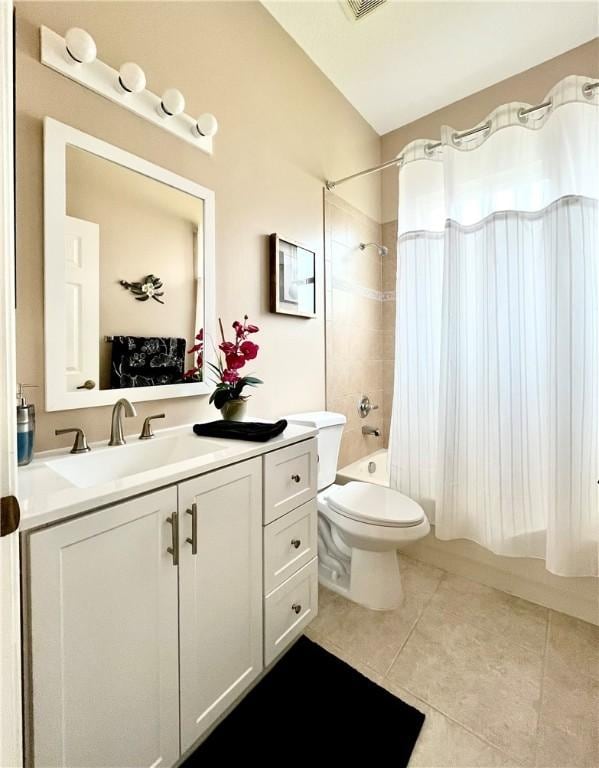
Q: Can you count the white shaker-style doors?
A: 2